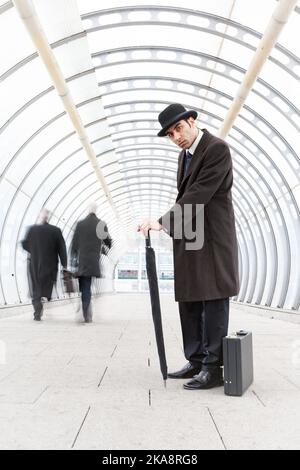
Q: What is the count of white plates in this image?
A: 0